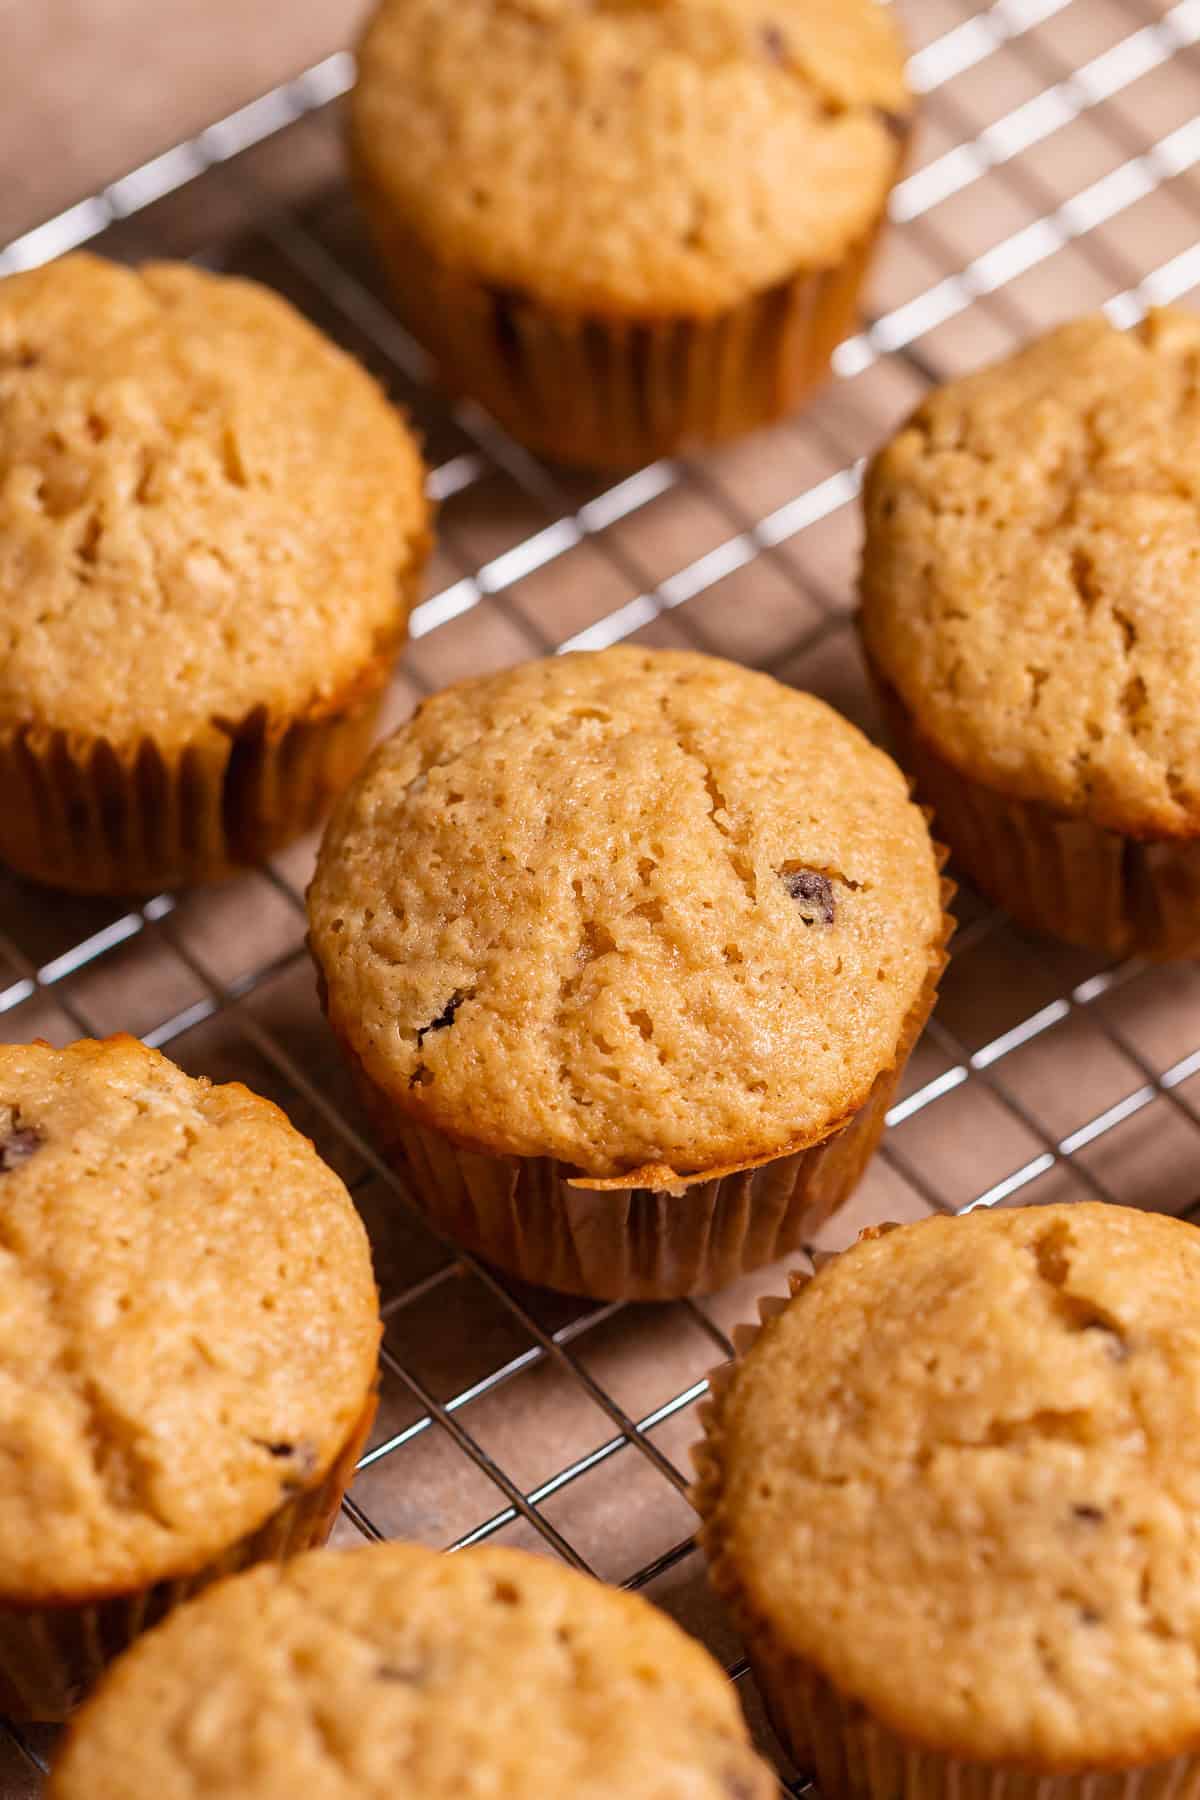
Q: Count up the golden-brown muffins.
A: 7